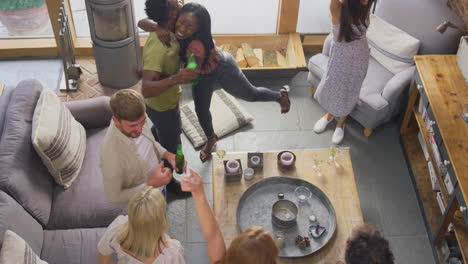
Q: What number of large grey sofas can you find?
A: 1